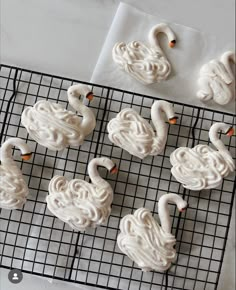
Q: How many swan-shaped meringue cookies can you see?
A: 8